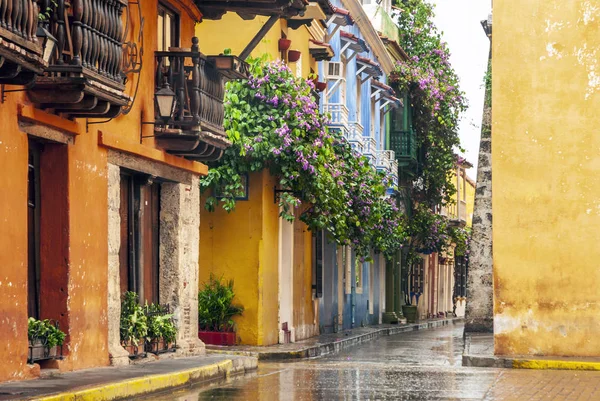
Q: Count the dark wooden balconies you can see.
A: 3